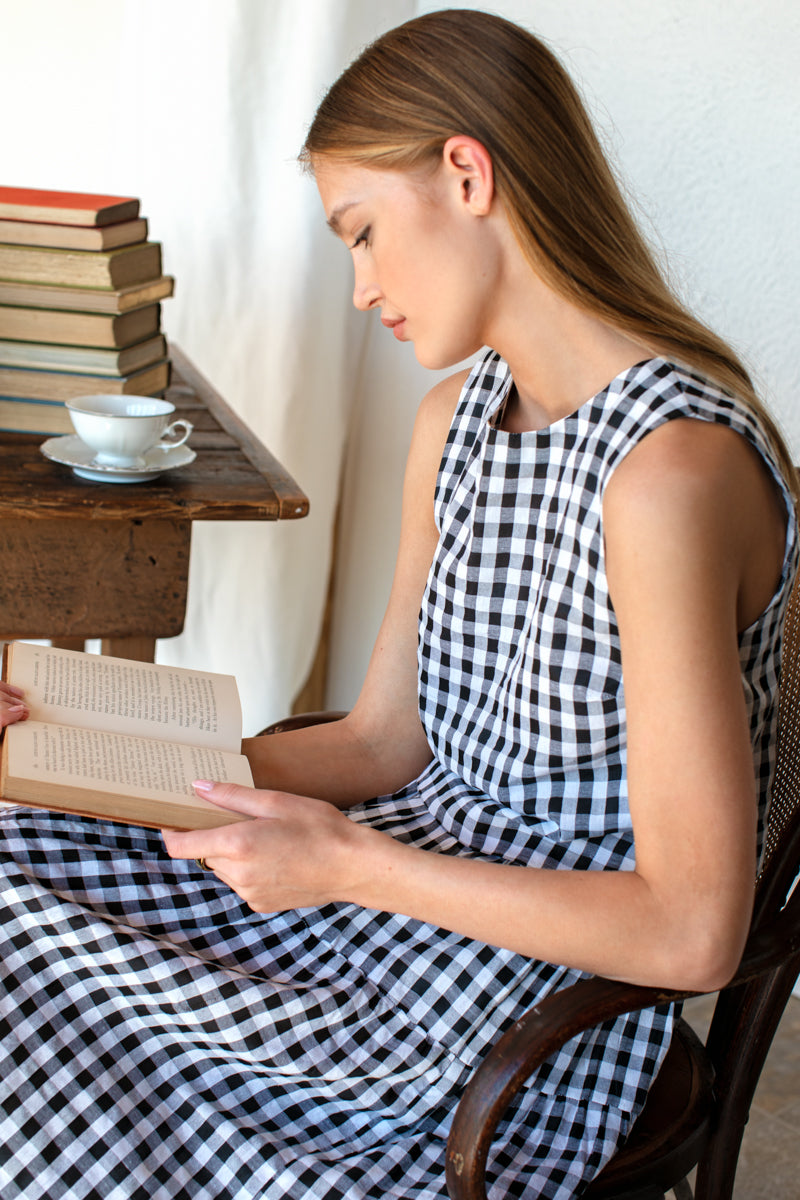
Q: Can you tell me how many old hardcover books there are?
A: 9